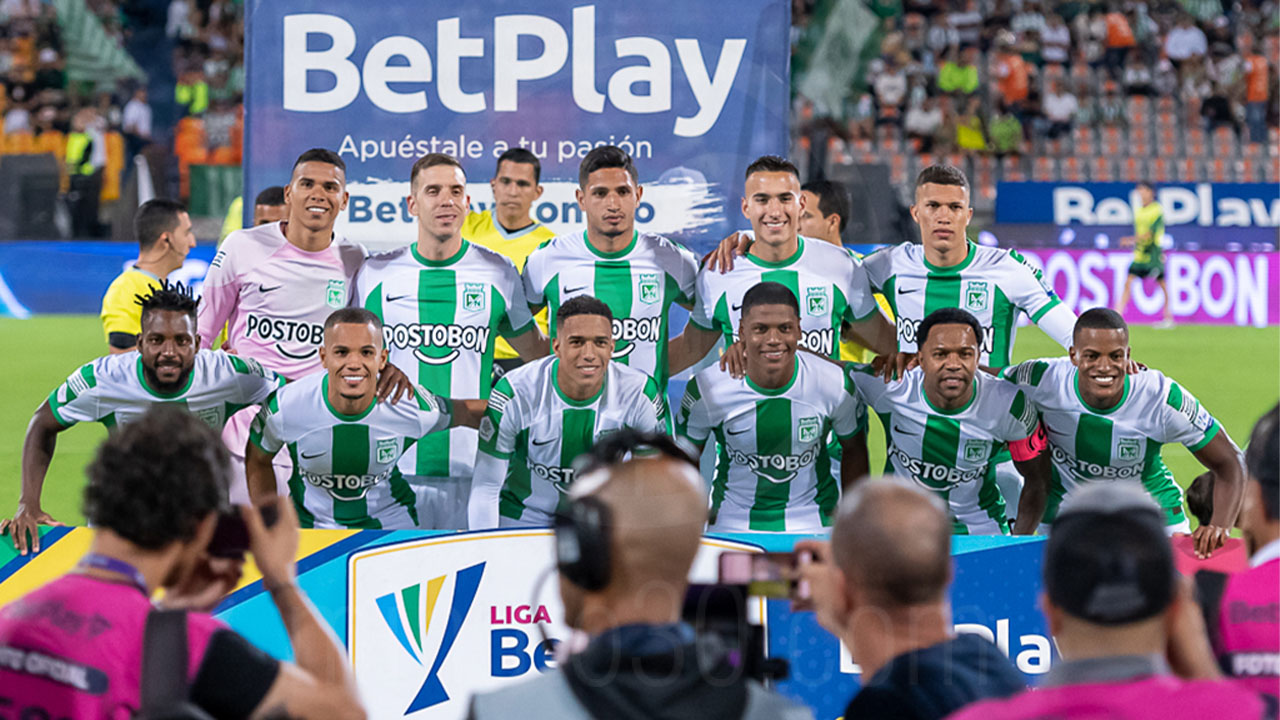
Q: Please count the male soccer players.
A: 11